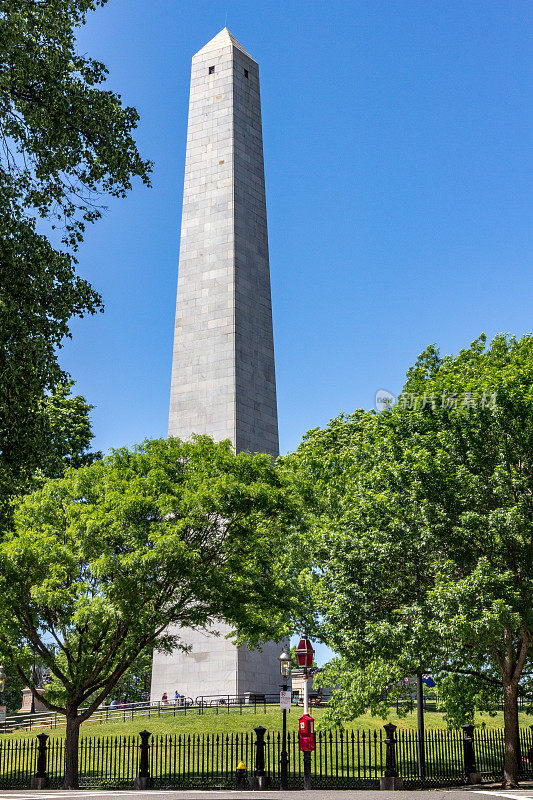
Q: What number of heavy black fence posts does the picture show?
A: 5